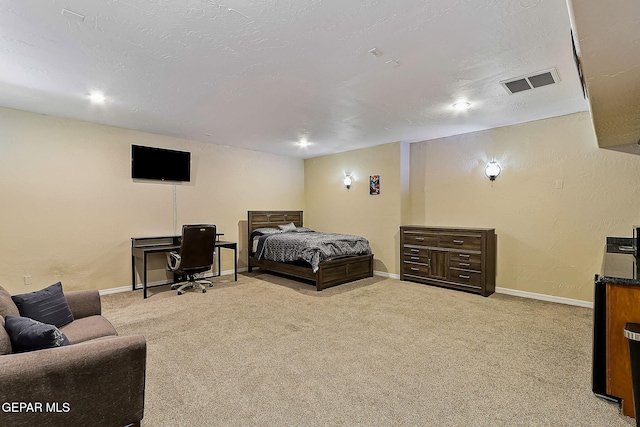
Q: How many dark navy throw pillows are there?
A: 2